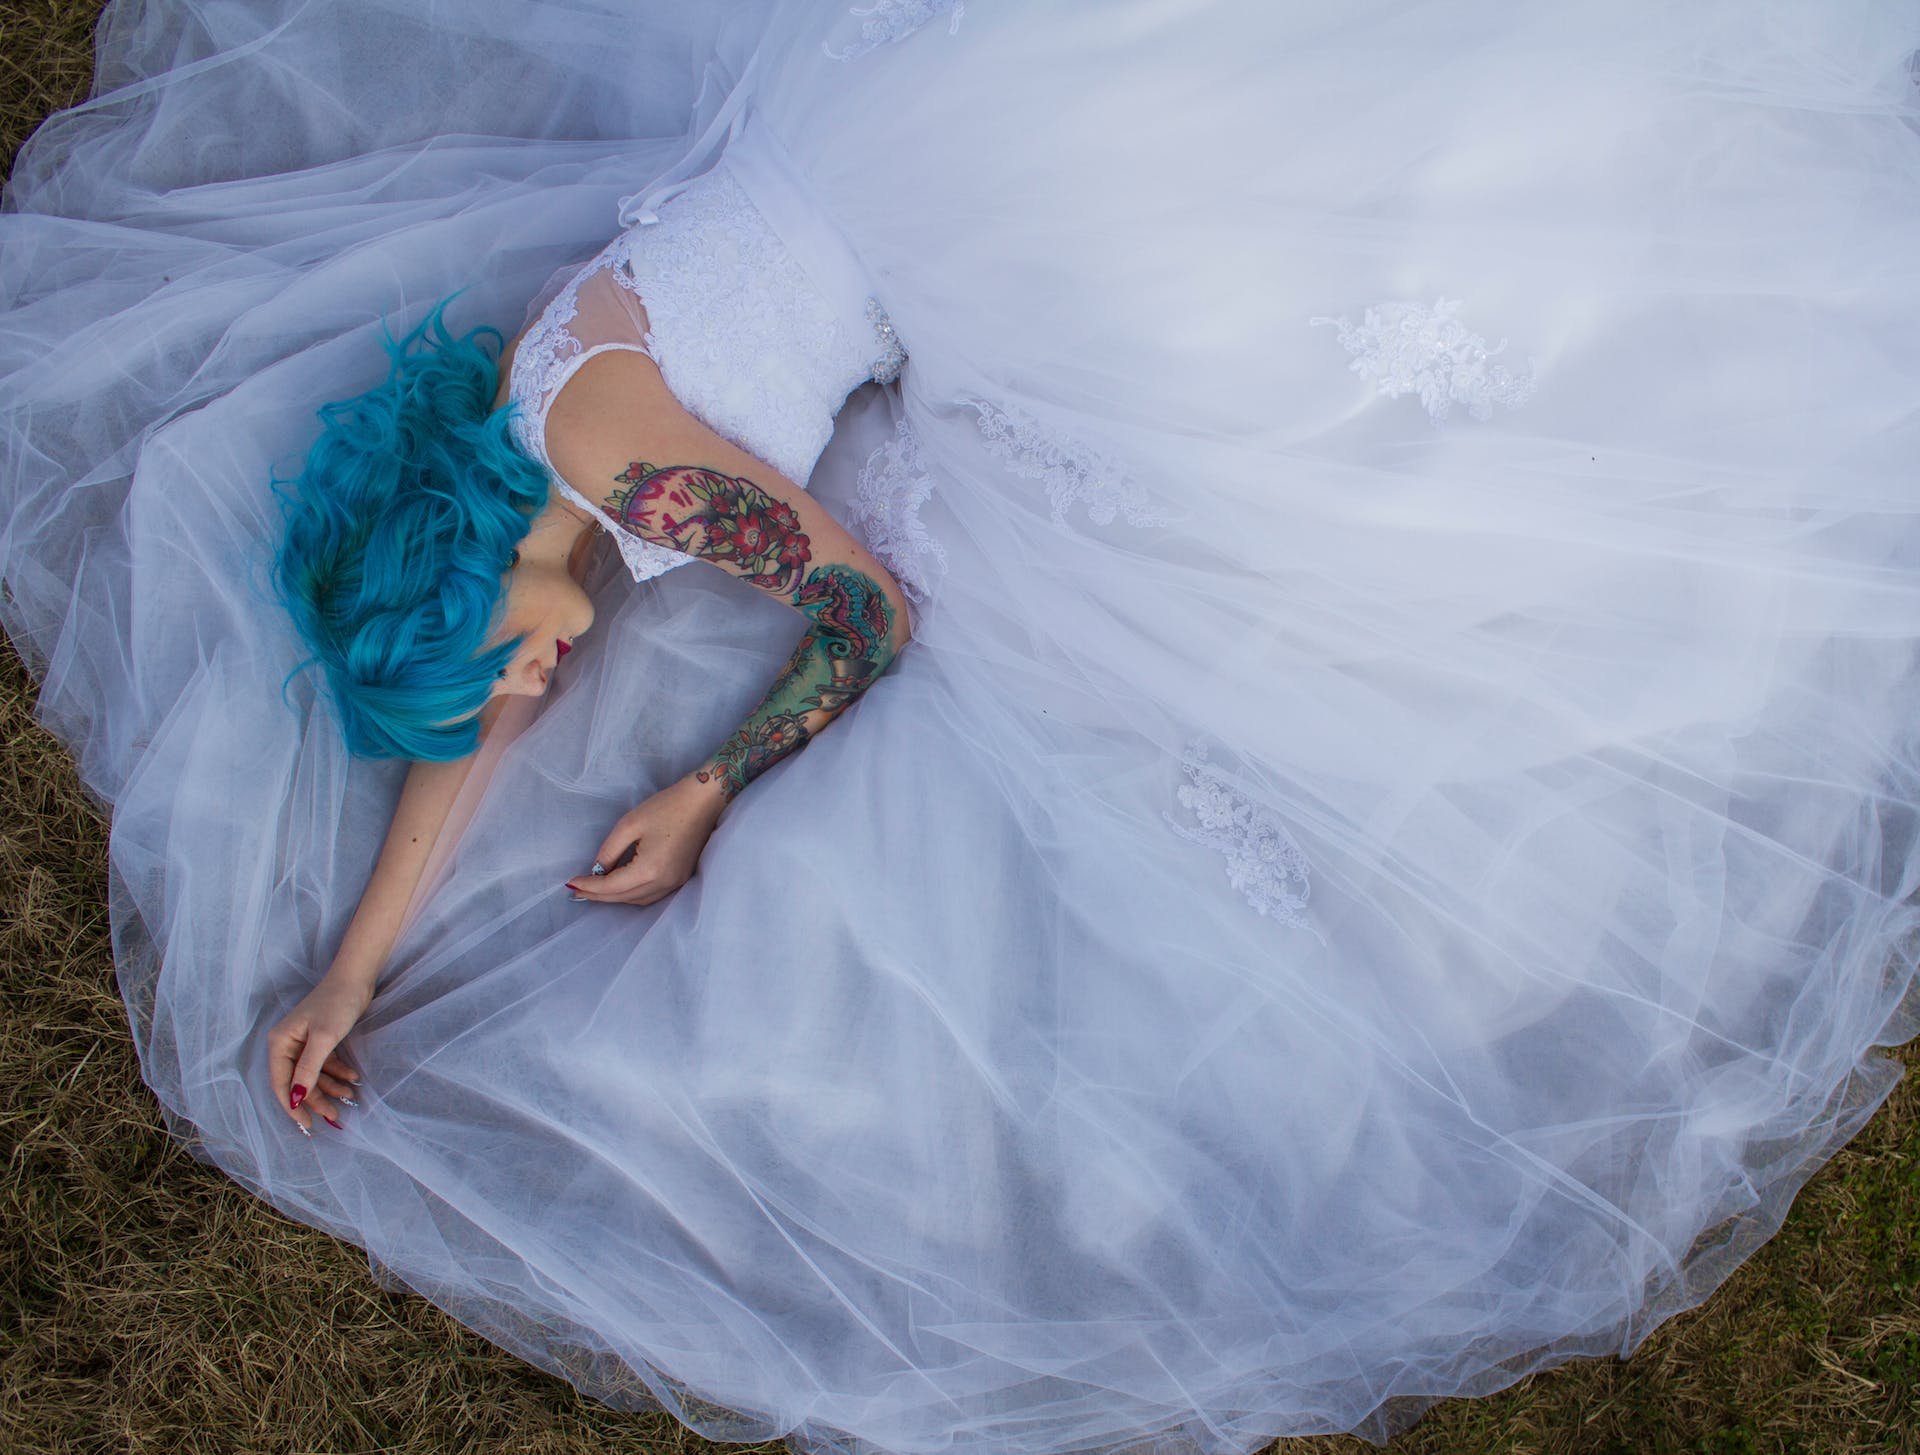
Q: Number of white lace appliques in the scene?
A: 5